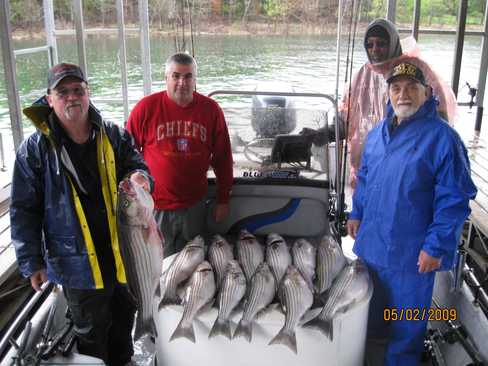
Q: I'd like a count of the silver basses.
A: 12